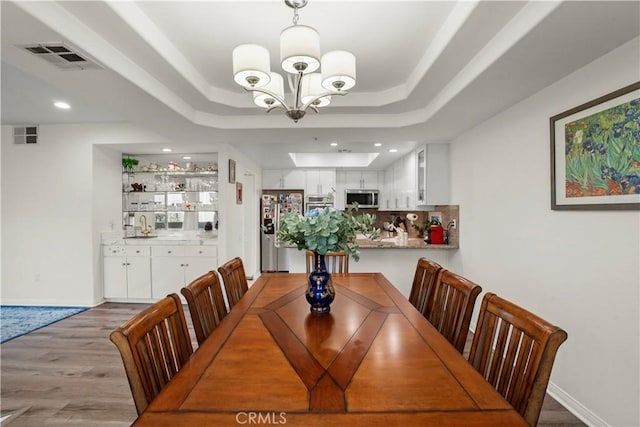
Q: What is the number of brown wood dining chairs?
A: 7